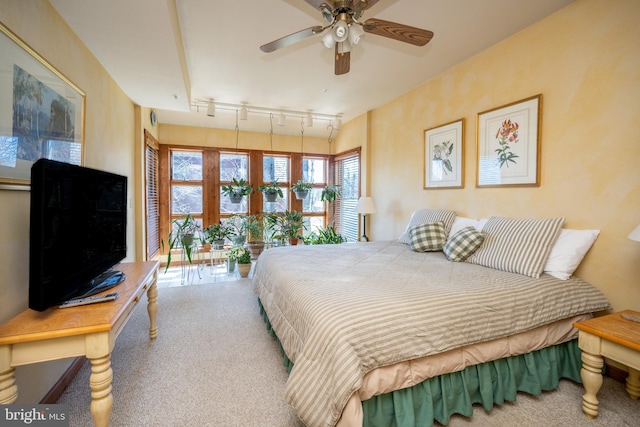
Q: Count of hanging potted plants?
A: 4